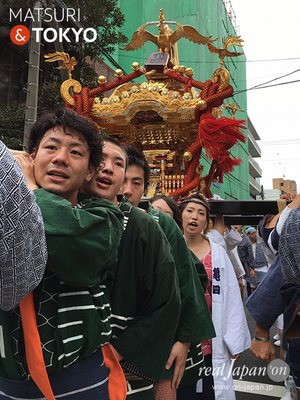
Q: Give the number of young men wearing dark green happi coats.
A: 3